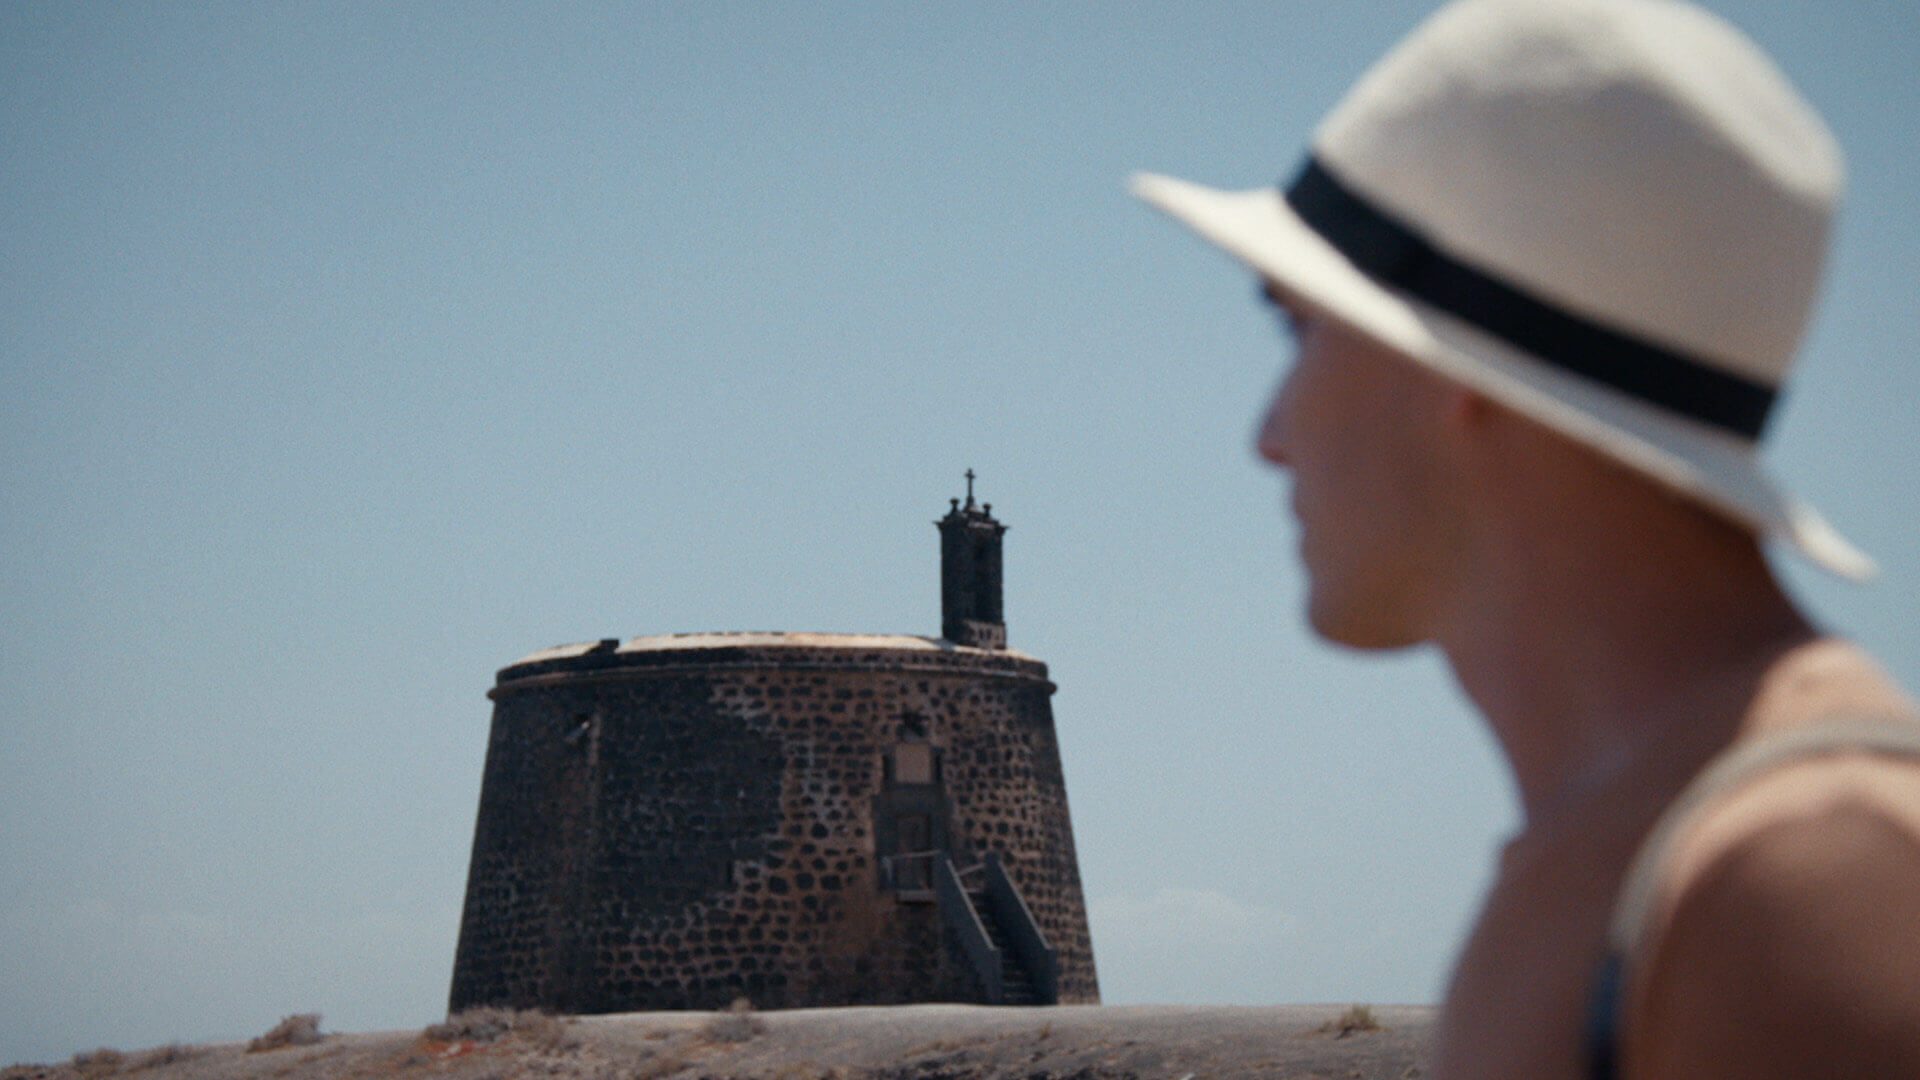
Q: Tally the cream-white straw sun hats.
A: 1